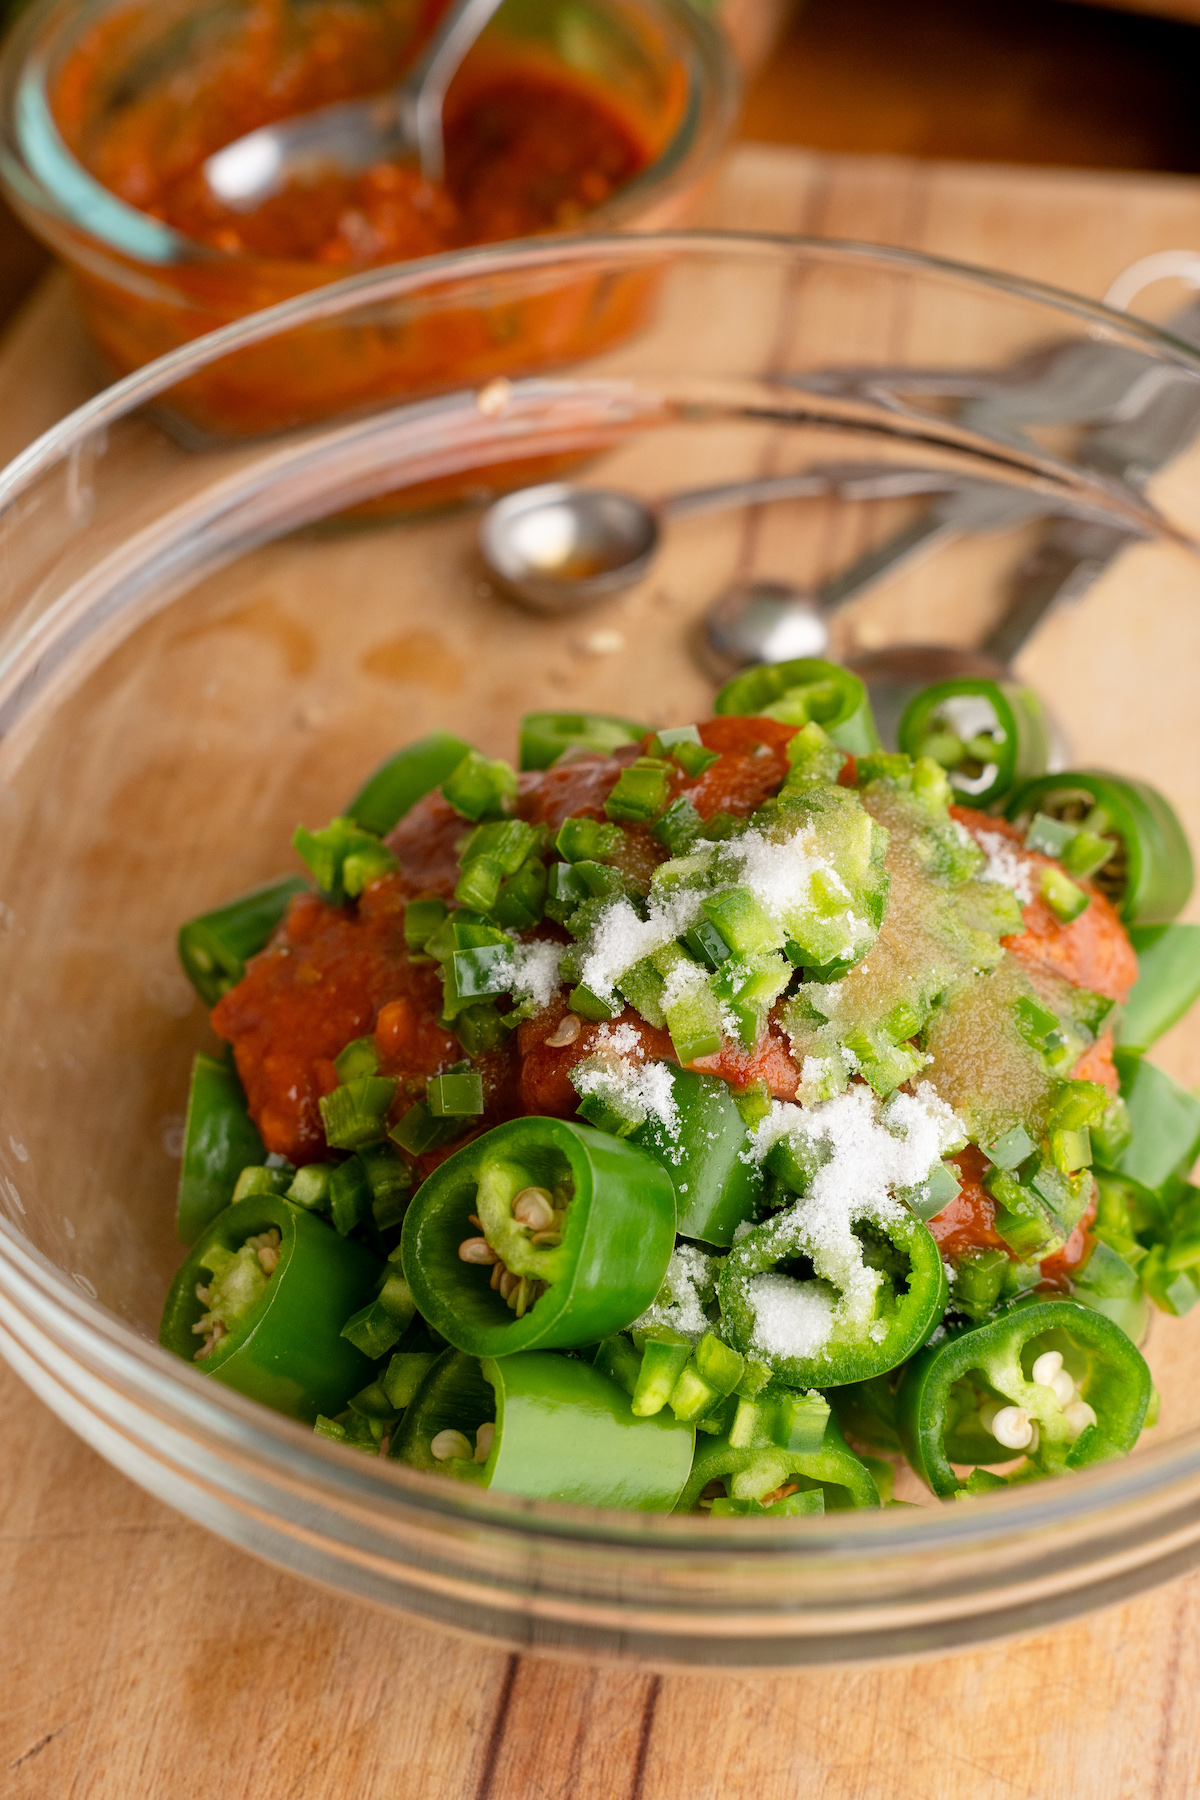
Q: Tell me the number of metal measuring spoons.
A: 3